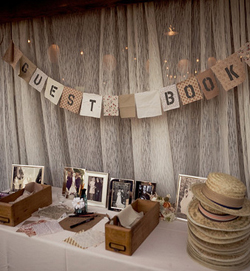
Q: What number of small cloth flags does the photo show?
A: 14